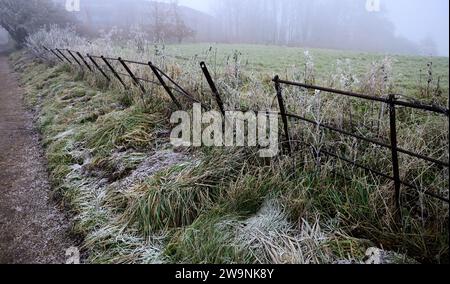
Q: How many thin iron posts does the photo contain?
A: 12